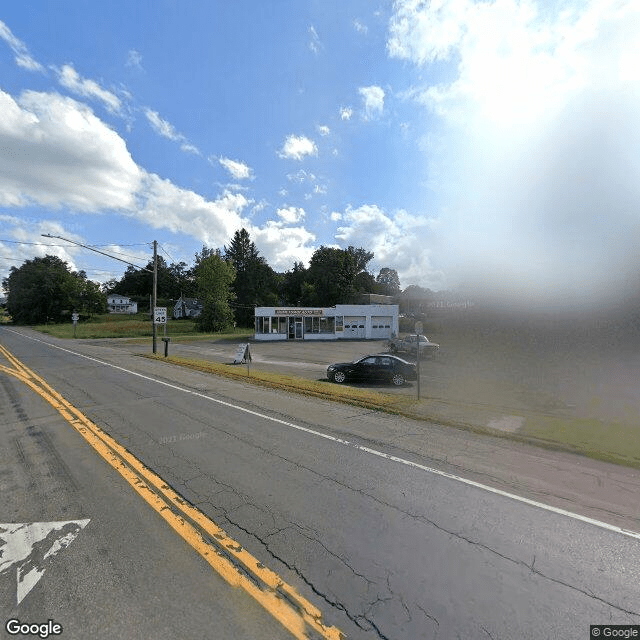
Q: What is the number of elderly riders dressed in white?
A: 0